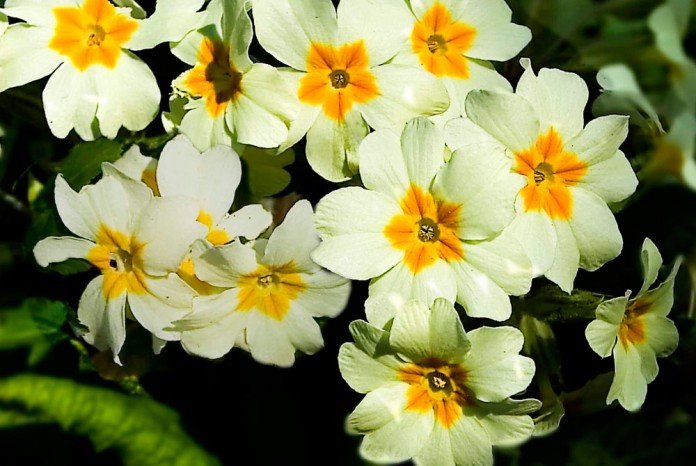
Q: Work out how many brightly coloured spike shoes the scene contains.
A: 0